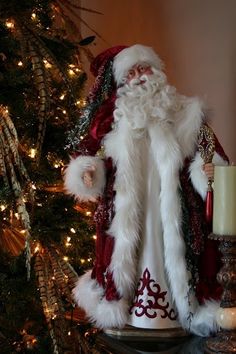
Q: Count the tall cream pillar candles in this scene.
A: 1